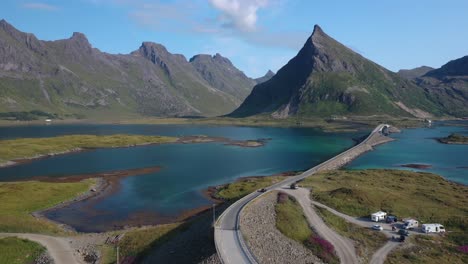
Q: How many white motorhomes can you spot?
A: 3